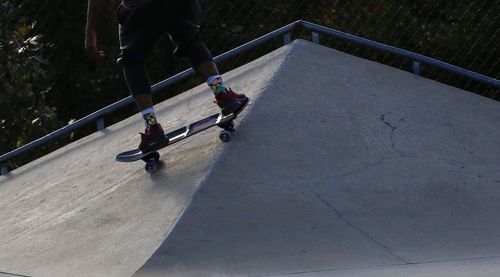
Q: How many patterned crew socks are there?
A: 2